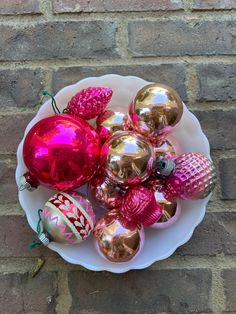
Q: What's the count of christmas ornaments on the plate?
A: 12